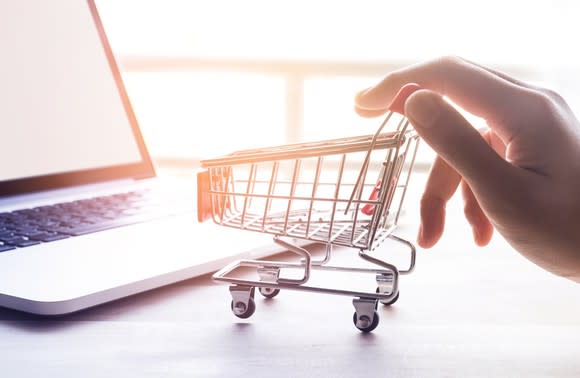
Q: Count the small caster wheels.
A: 4